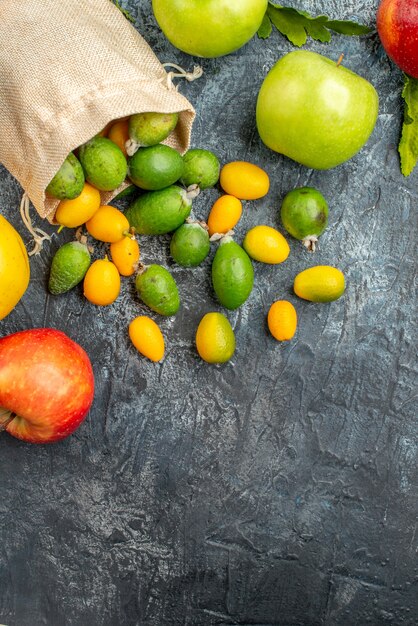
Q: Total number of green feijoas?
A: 11